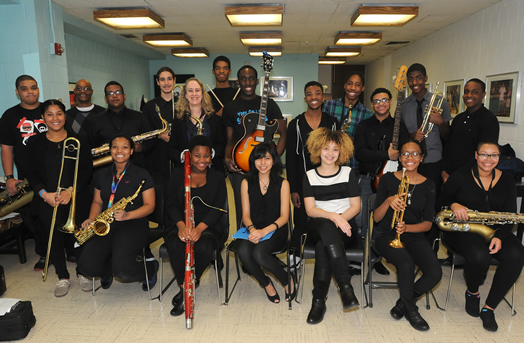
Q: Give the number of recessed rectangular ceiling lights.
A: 10